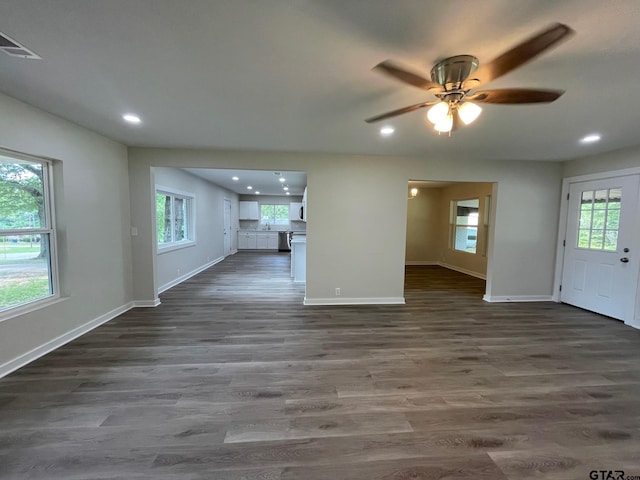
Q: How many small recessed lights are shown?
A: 9